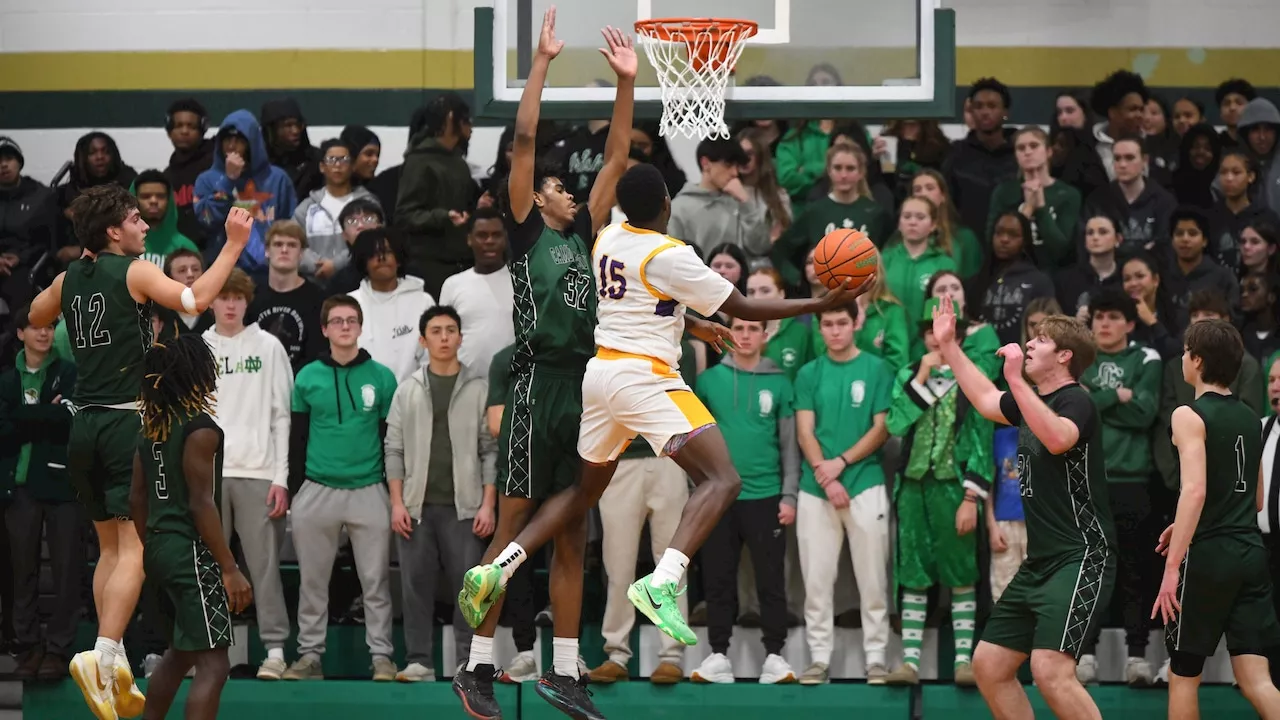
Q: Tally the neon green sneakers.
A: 2